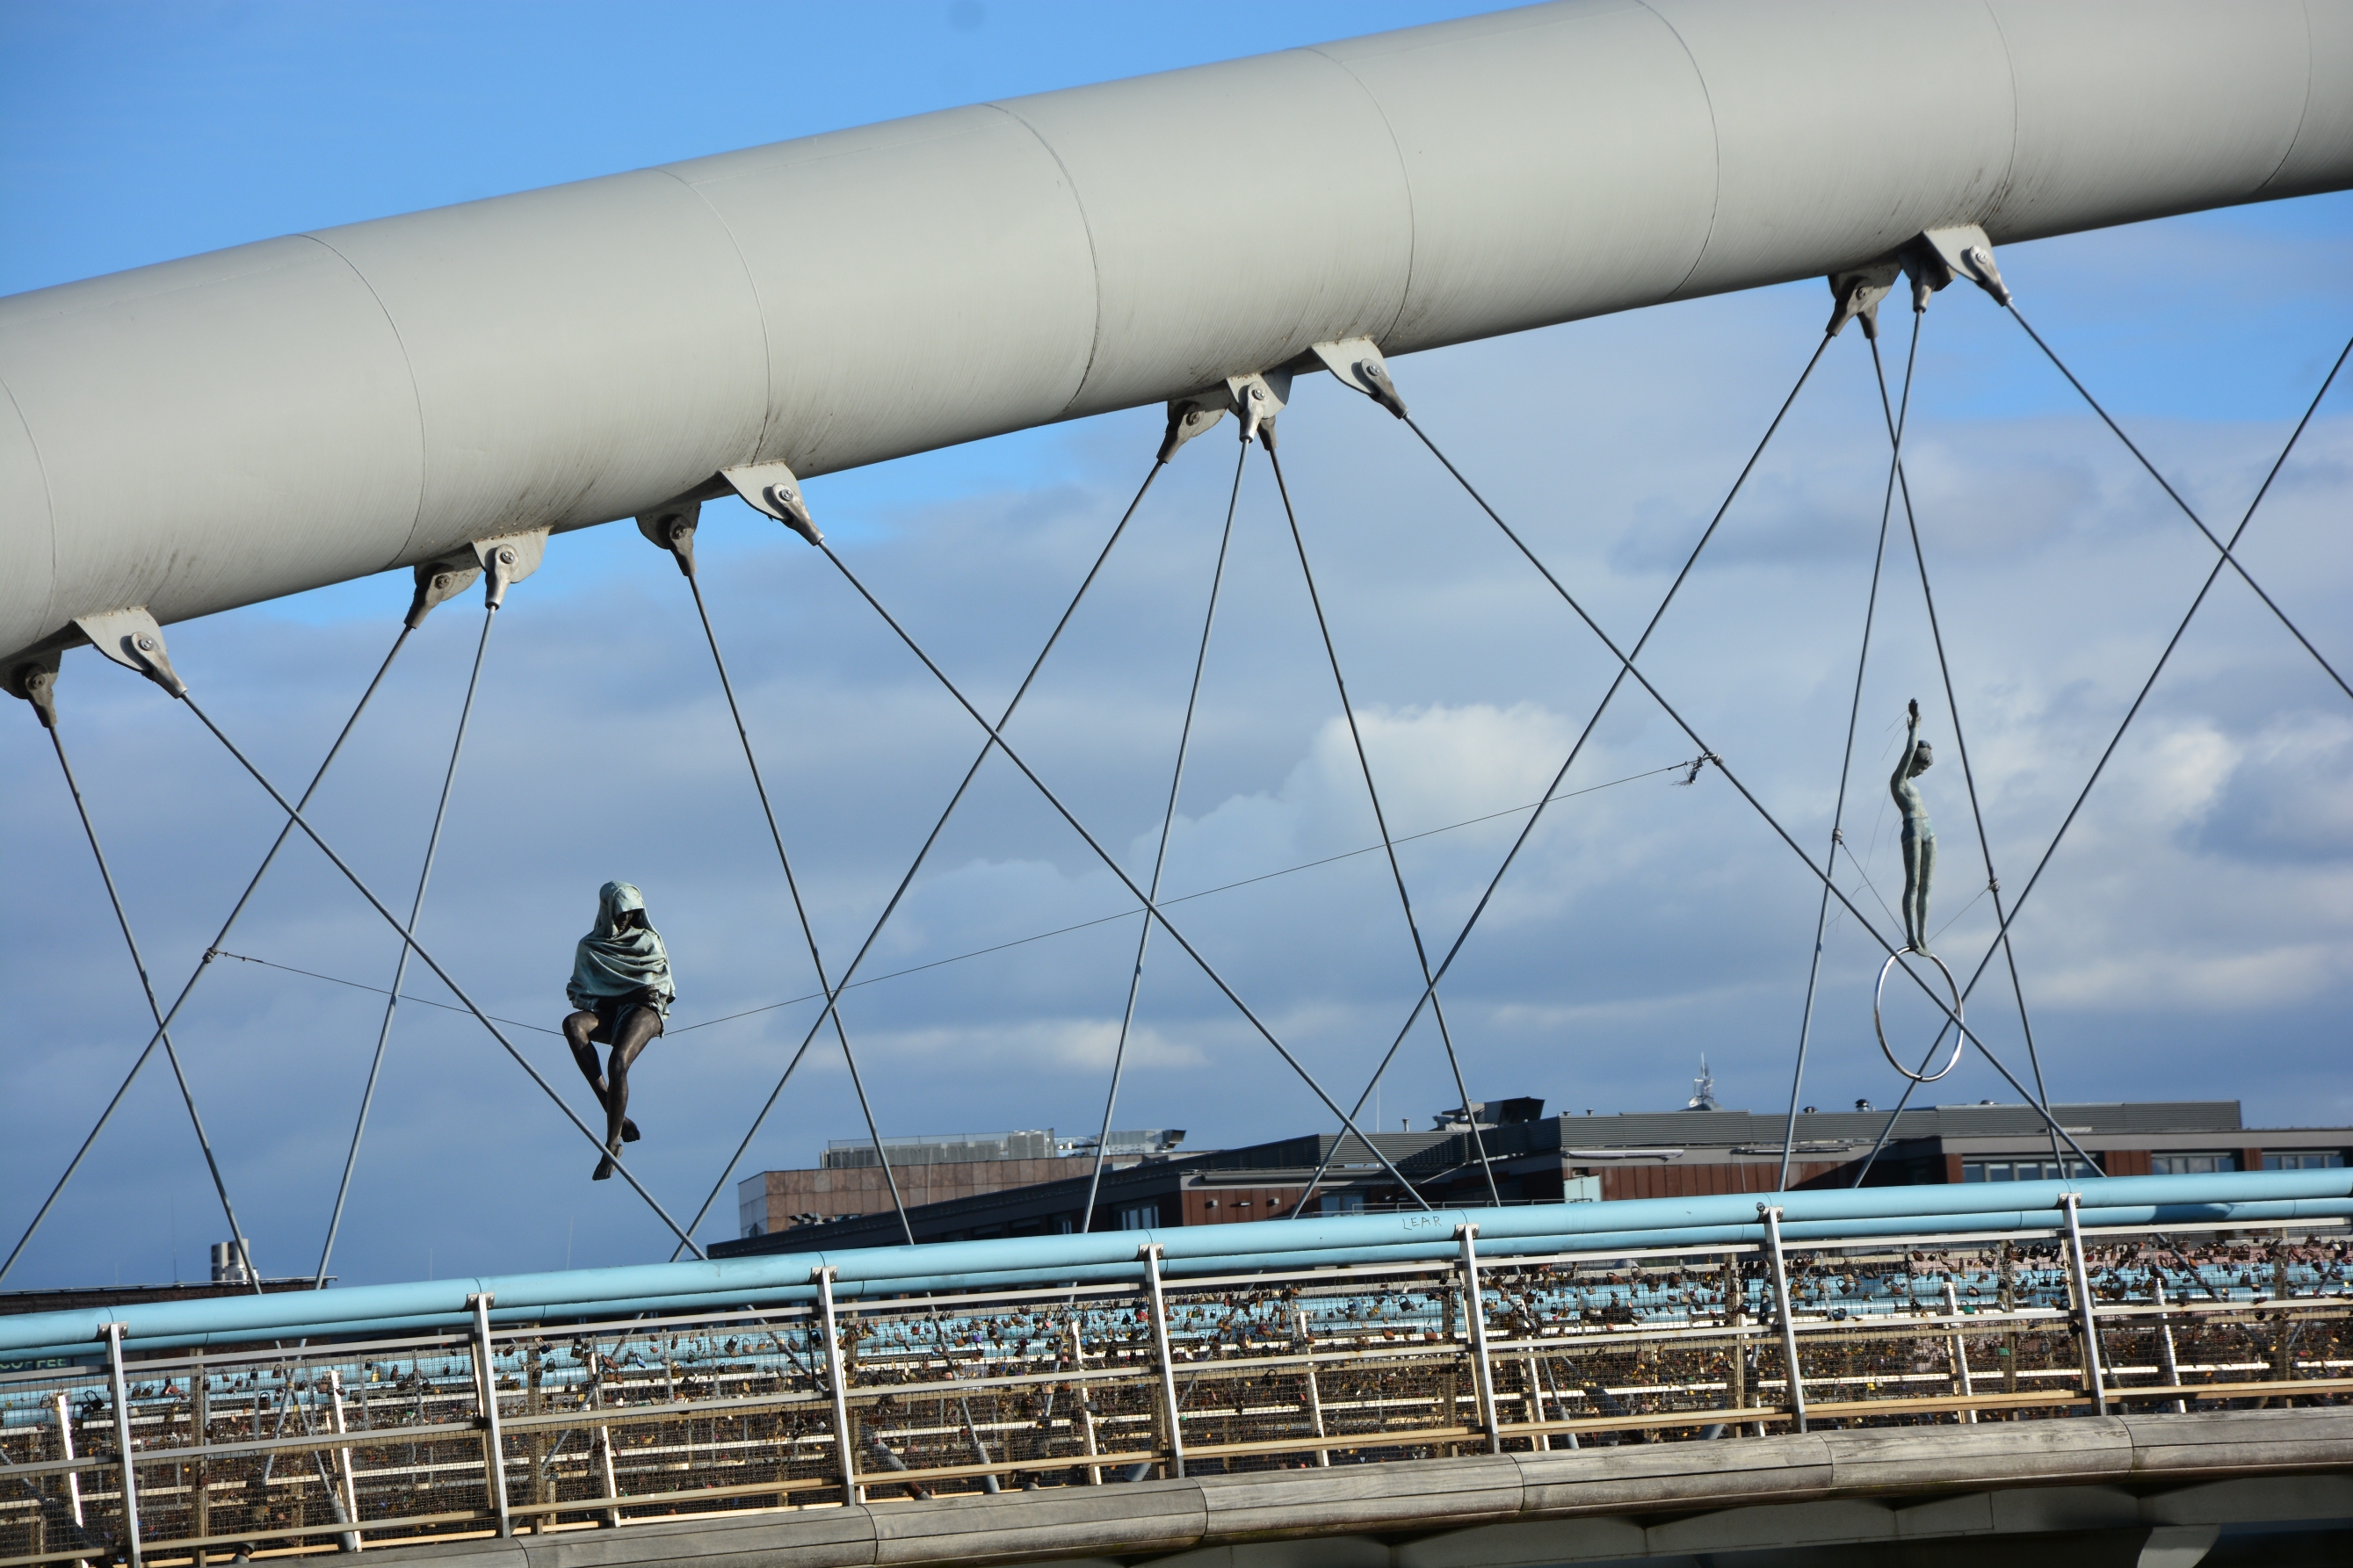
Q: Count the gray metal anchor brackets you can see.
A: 14